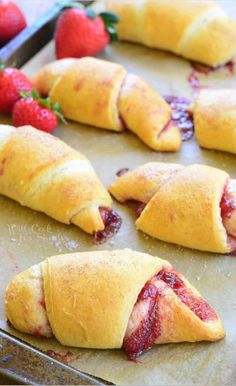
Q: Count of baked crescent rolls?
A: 6